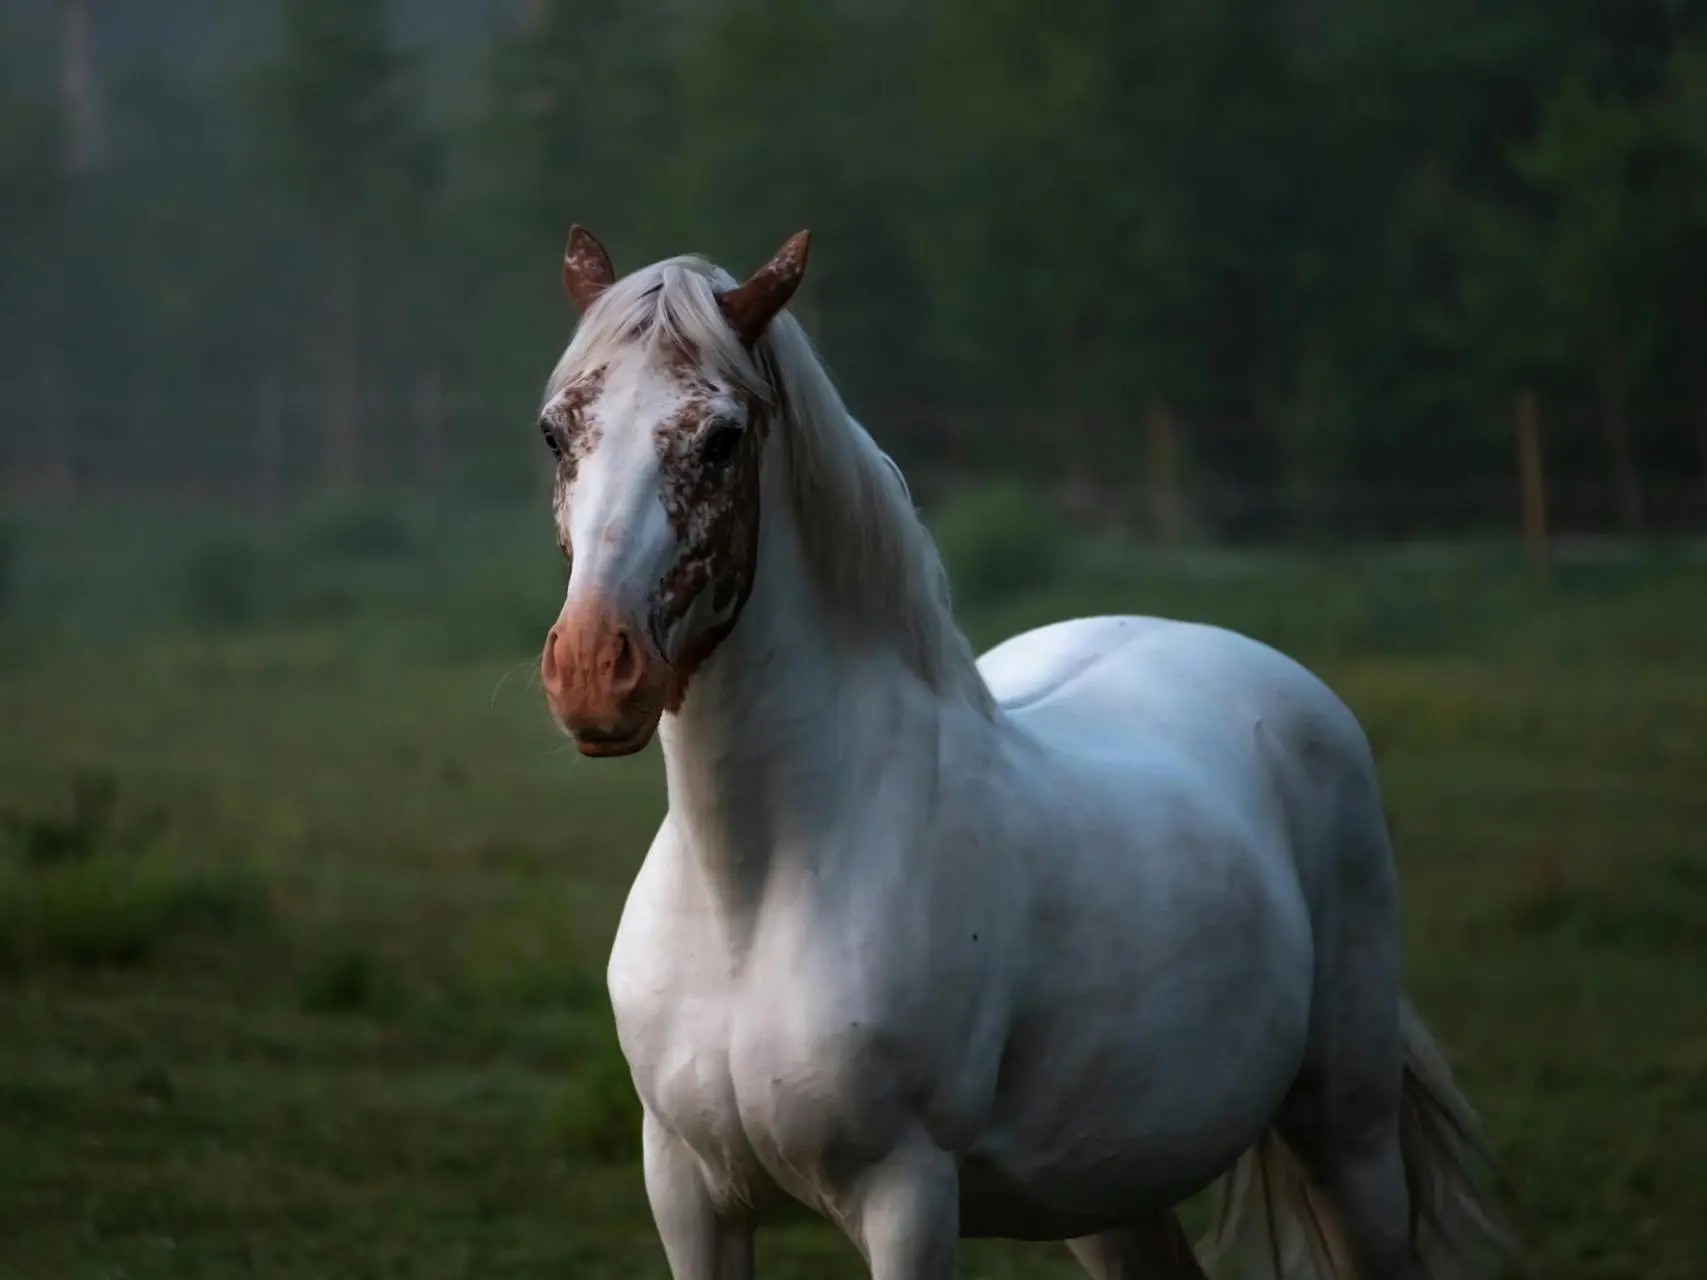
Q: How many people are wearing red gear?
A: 0